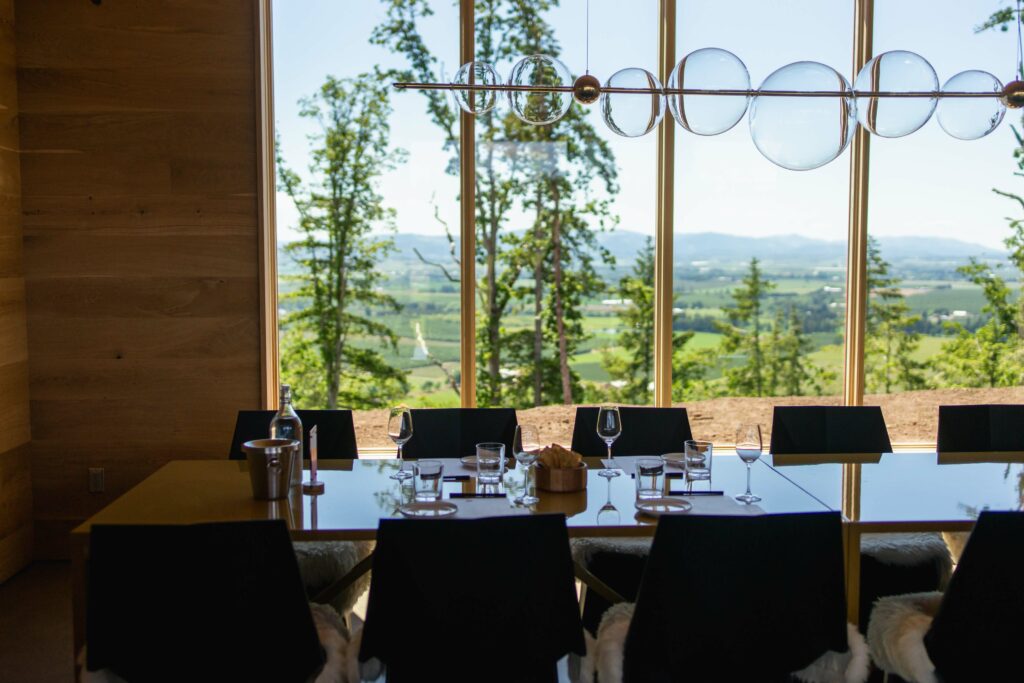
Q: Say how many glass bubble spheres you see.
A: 7